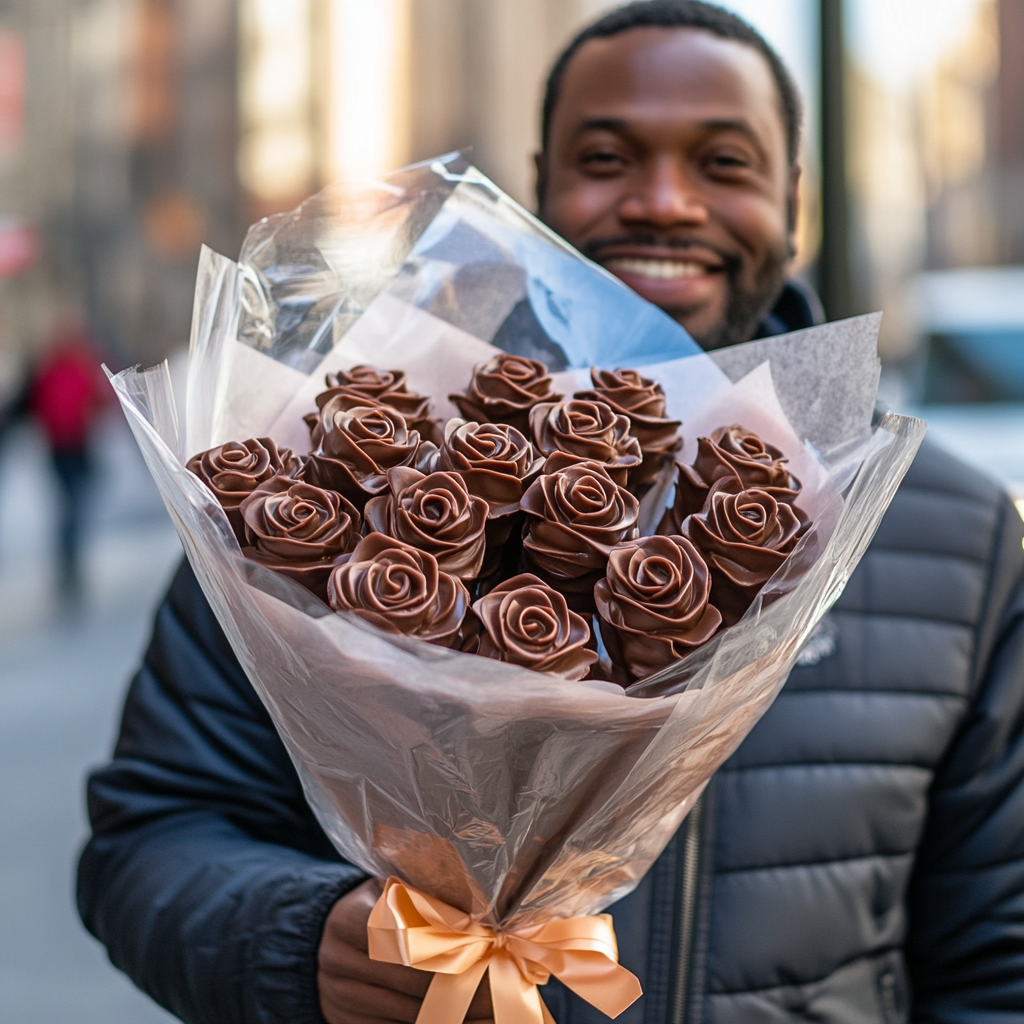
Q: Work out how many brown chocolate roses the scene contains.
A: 15